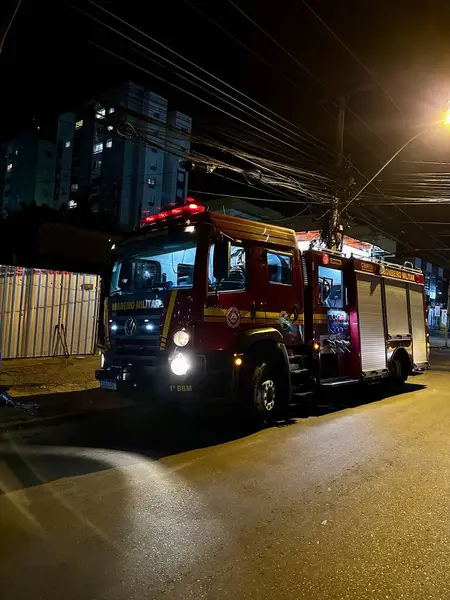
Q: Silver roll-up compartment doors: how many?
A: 3